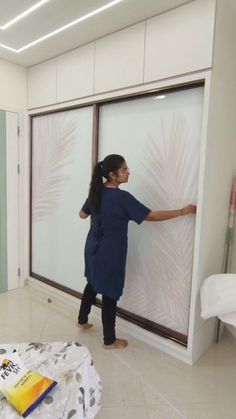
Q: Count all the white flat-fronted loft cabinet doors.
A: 4